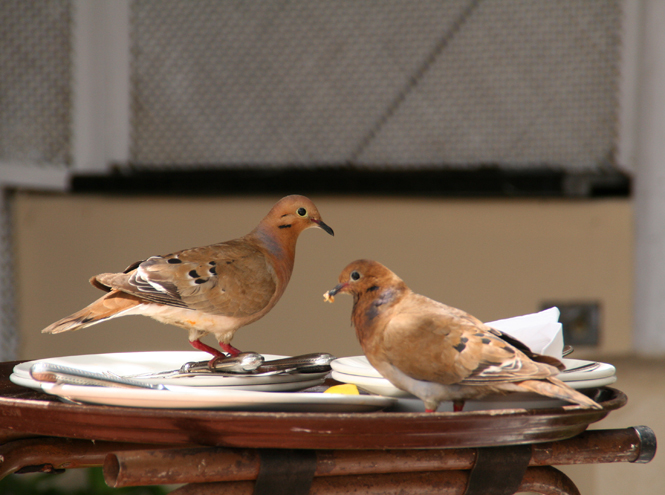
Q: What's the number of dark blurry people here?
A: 0